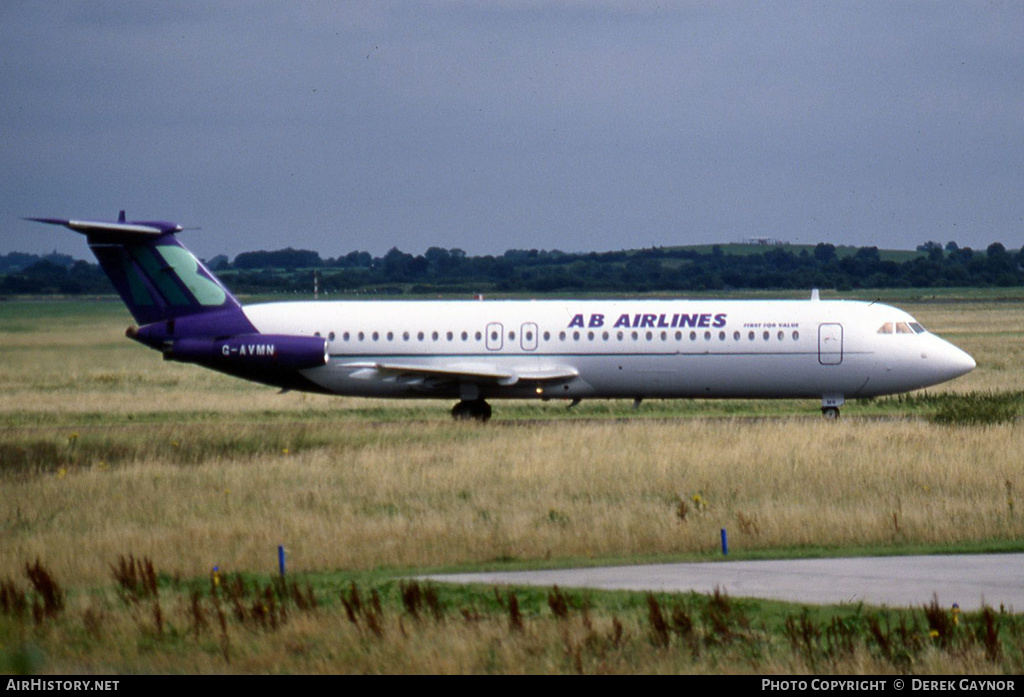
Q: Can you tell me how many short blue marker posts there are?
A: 2